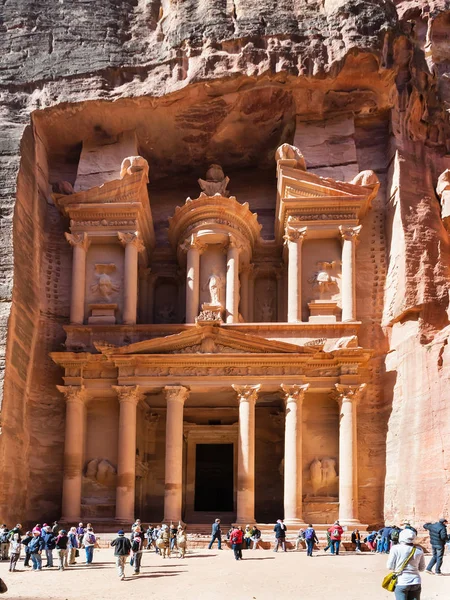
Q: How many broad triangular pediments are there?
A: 1